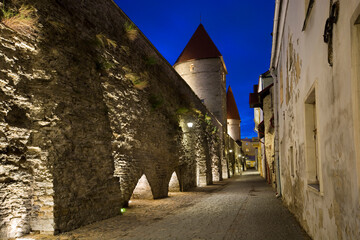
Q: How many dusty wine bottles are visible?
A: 0